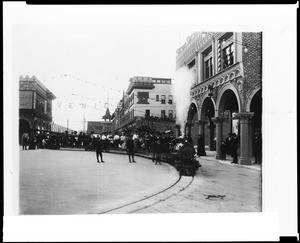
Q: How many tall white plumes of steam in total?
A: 1